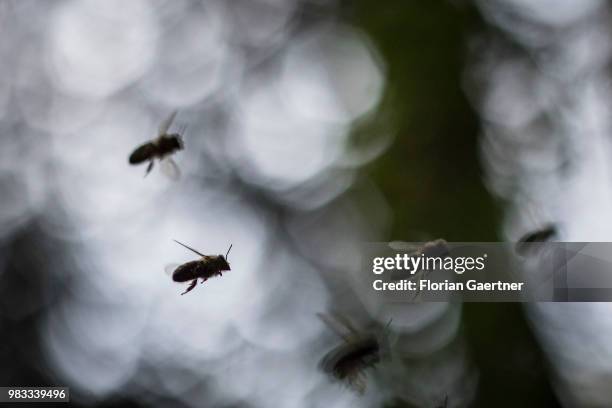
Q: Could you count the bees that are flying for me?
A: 5